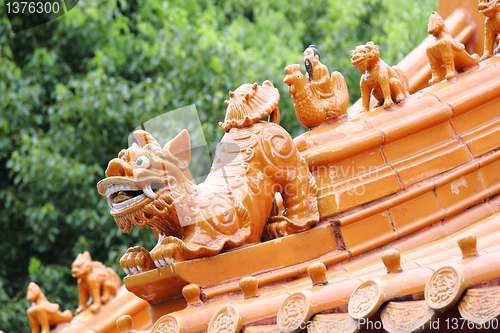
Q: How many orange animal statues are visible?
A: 7